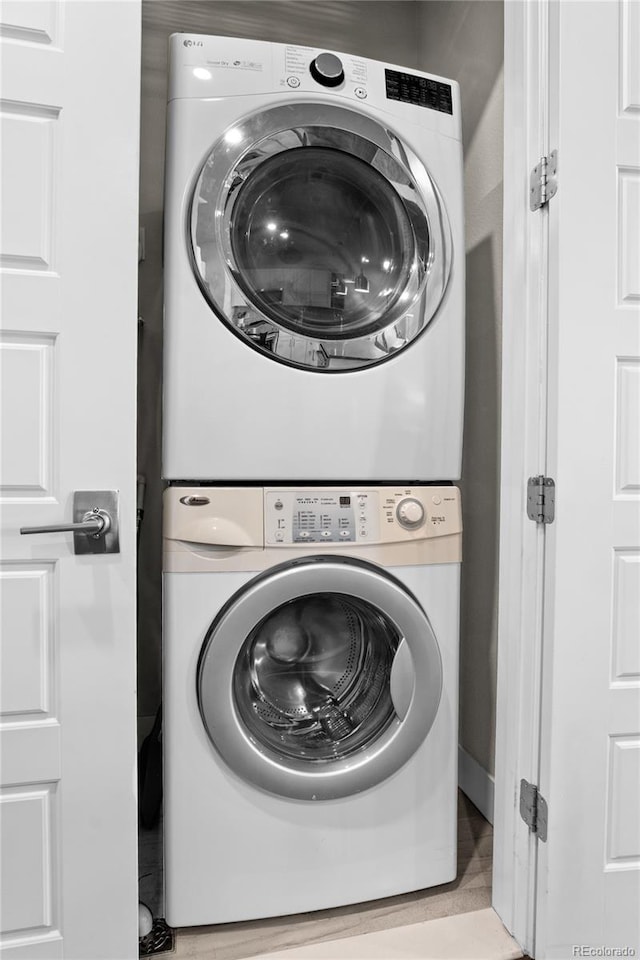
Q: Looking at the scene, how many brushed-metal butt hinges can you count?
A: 3